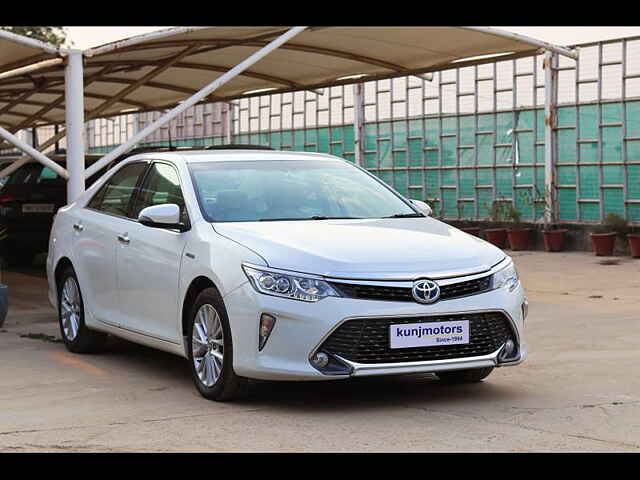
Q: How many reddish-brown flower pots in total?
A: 6